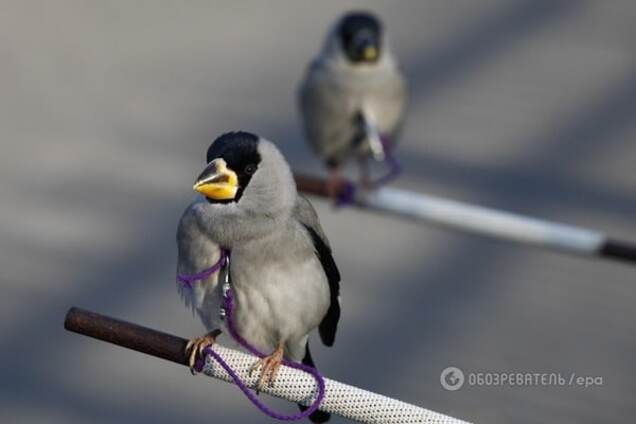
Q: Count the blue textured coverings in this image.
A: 0